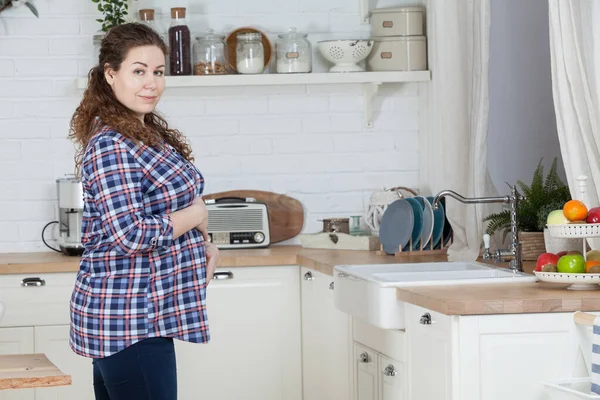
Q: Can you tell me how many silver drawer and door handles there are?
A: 7